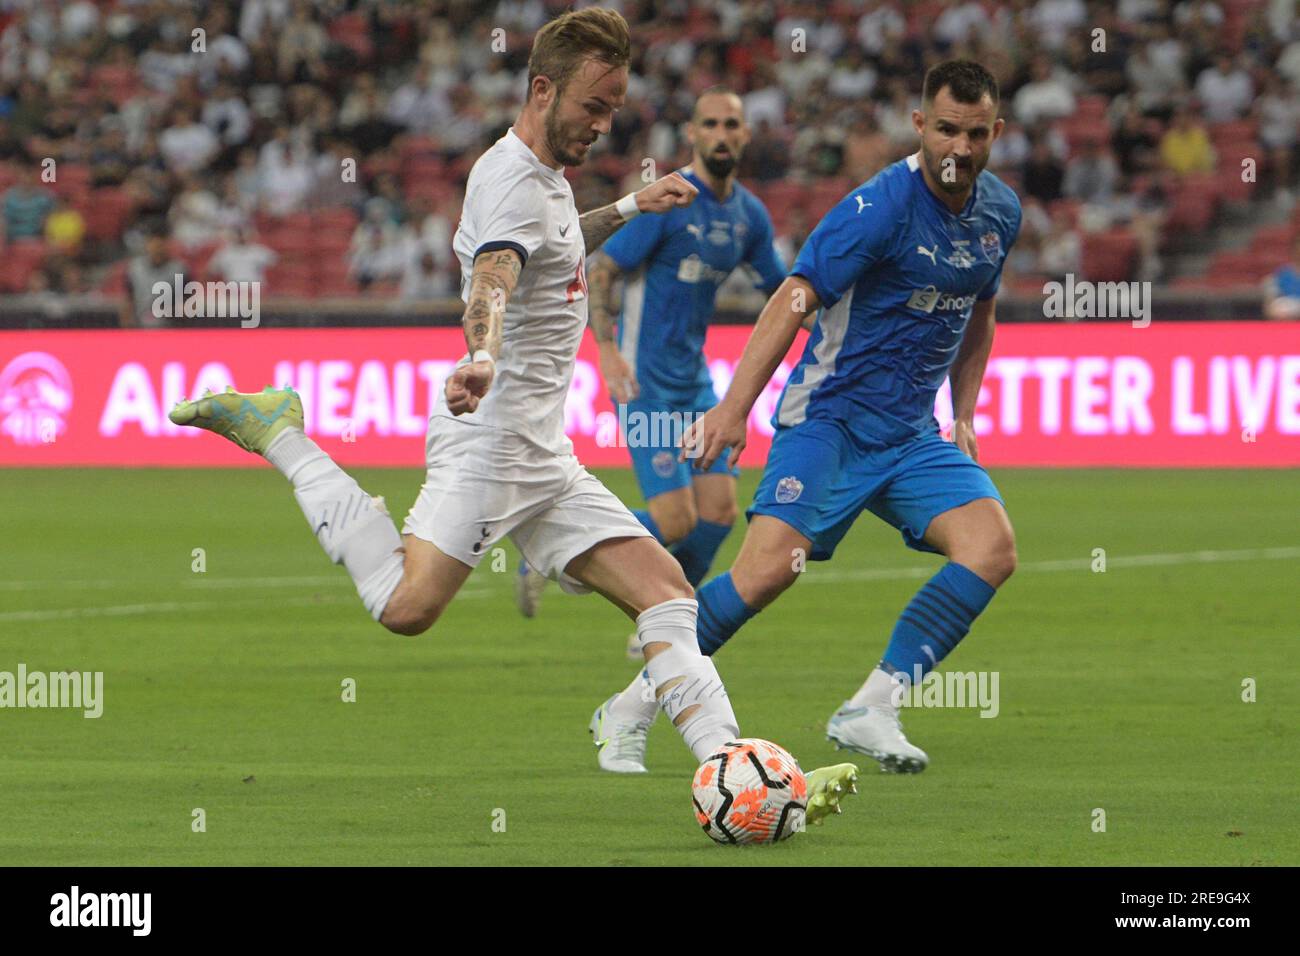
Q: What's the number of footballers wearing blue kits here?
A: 2